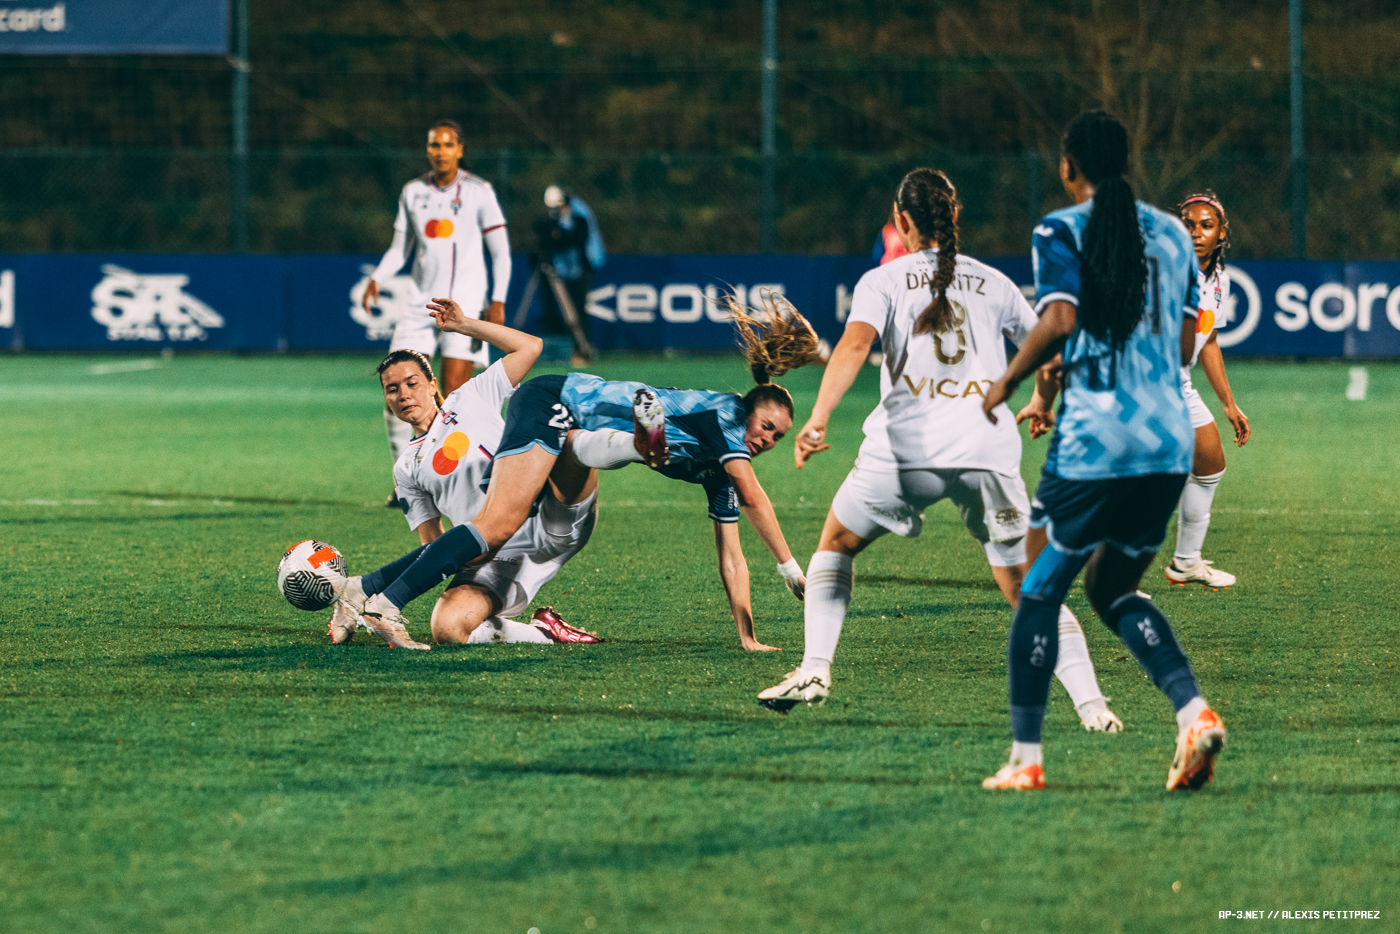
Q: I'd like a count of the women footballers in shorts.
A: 6